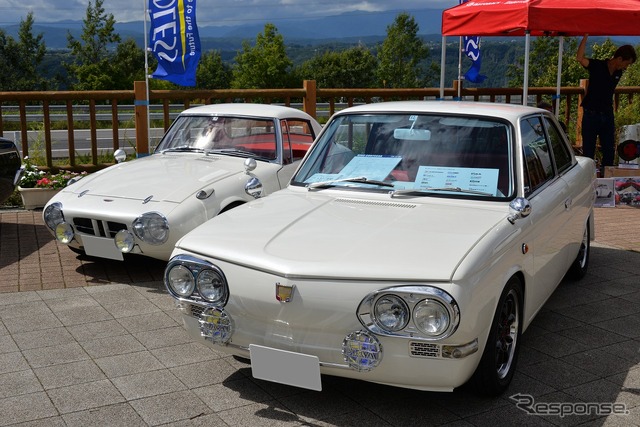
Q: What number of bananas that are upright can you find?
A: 0